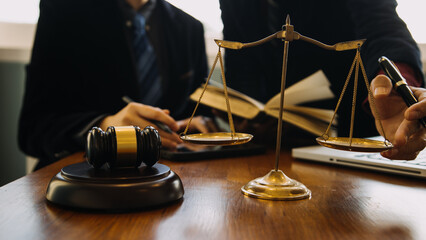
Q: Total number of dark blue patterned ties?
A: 1